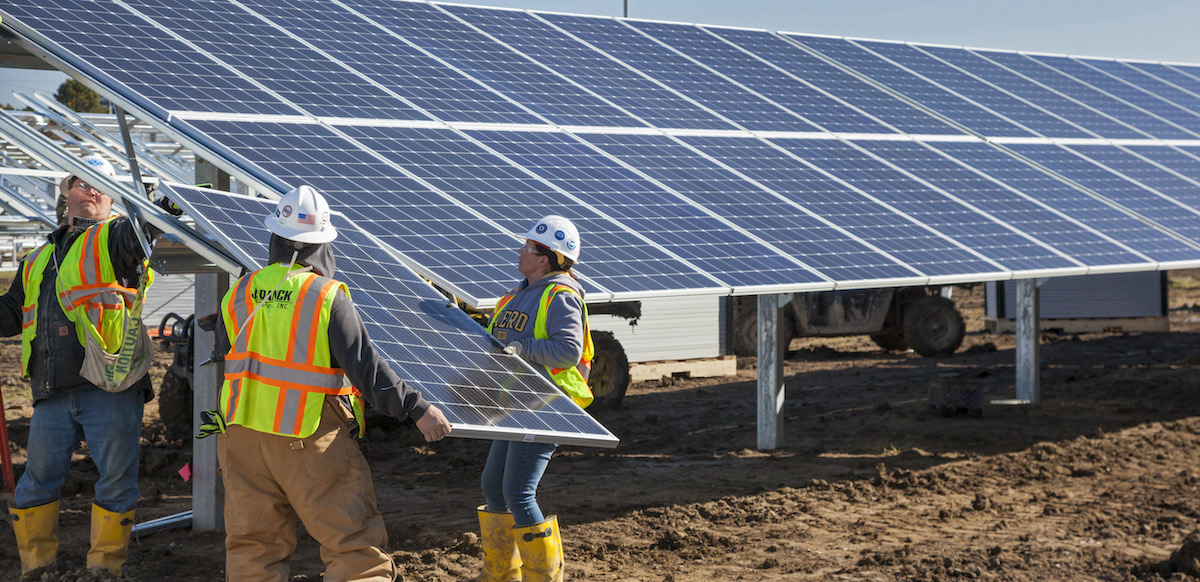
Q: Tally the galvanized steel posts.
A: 3